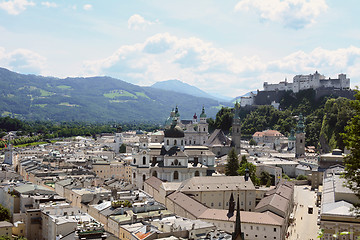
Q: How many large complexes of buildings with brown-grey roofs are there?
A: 1